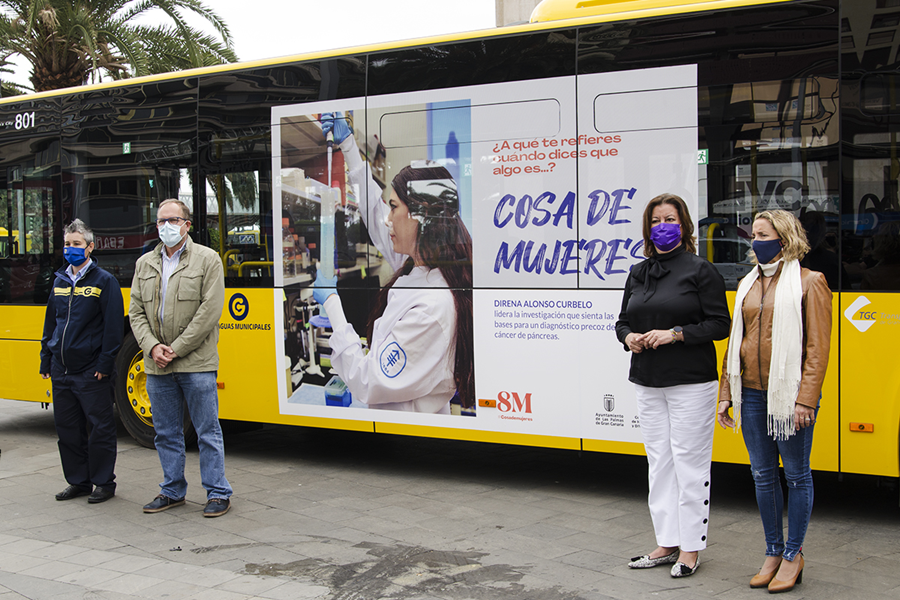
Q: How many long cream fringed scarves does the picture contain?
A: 1